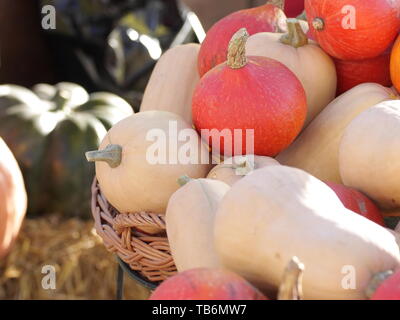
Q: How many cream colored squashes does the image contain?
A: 8